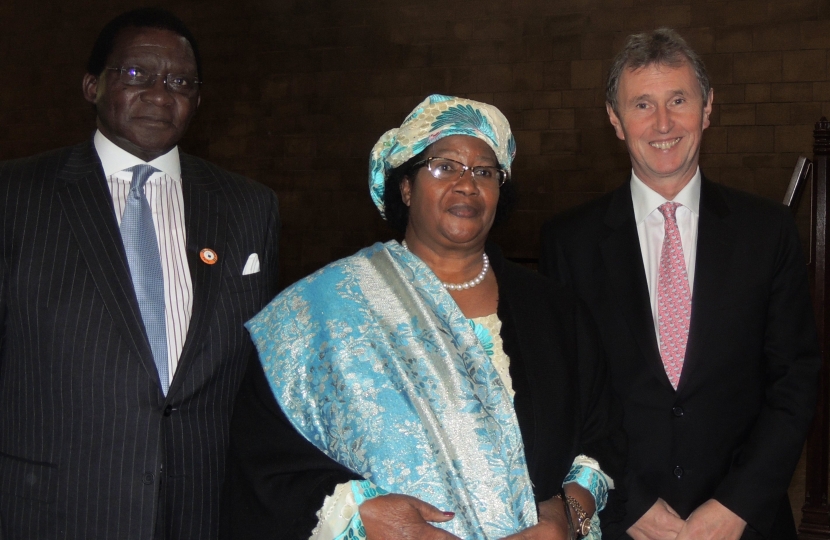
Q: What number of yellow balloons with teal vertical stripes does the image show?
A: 0